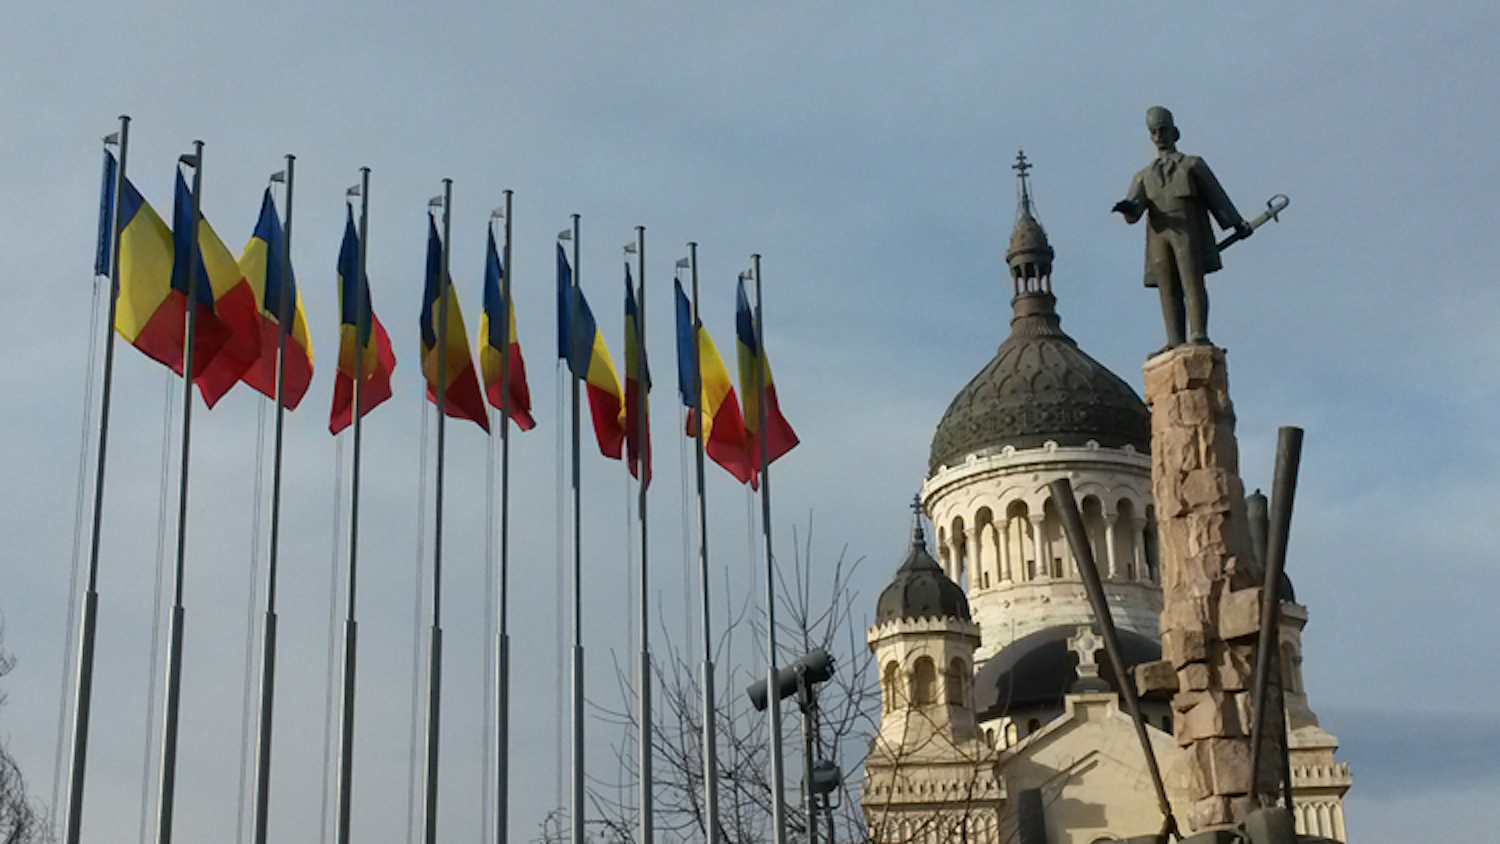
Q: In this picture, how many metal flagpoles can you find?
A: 10